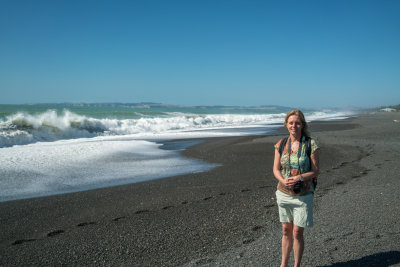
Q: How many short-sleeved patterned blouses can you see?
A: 1